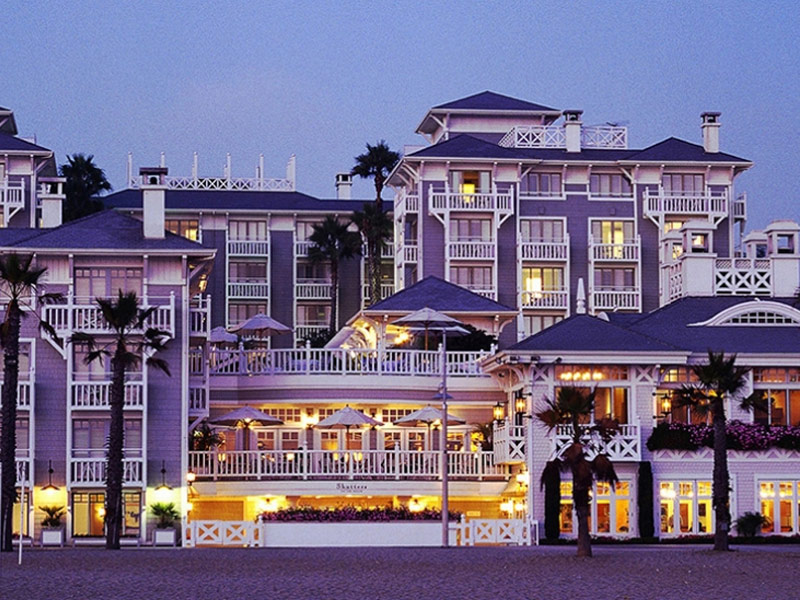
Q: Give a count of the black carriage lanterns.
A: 3